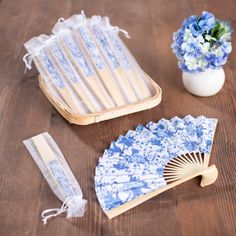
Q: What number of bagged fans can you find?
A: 7